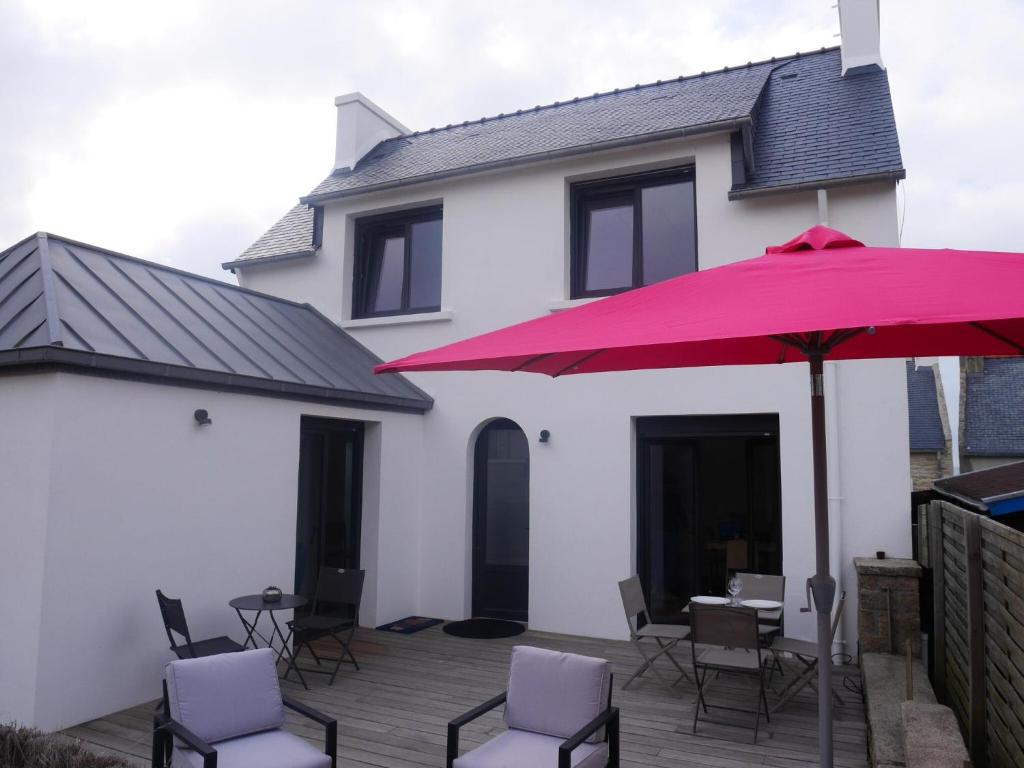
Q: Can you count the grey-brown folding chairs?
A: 4